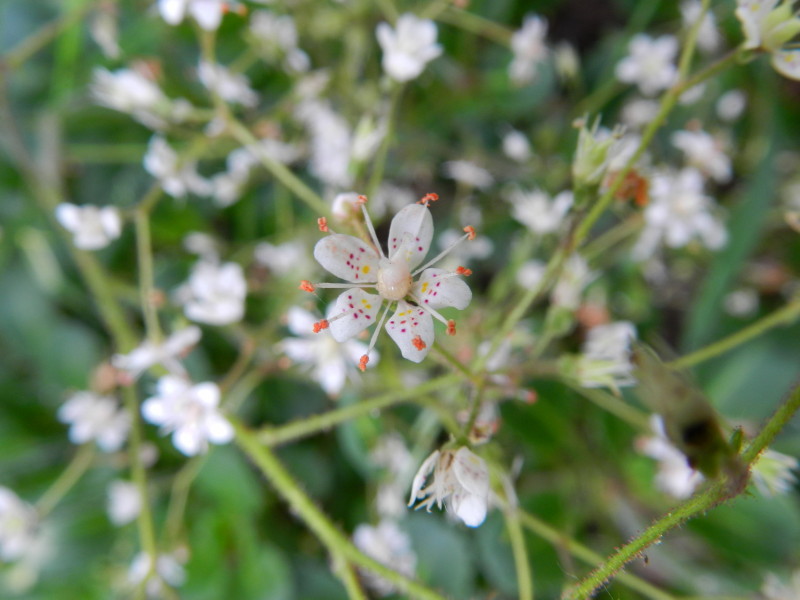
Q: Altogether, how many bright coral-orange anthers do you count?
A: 10